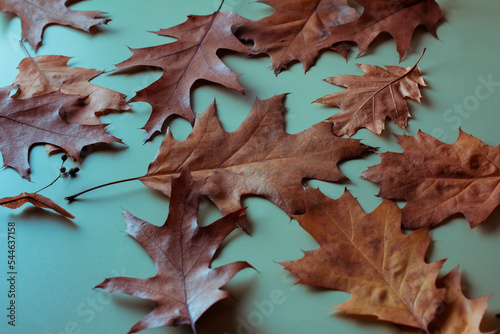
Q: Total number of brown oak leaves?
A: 12